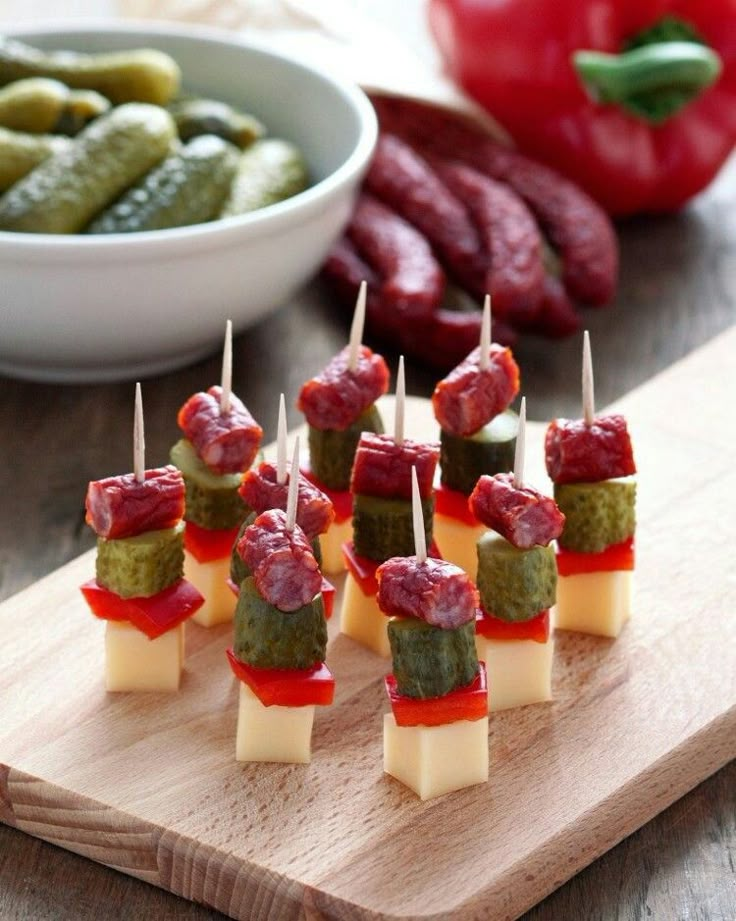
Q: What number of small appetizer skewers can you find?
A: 10